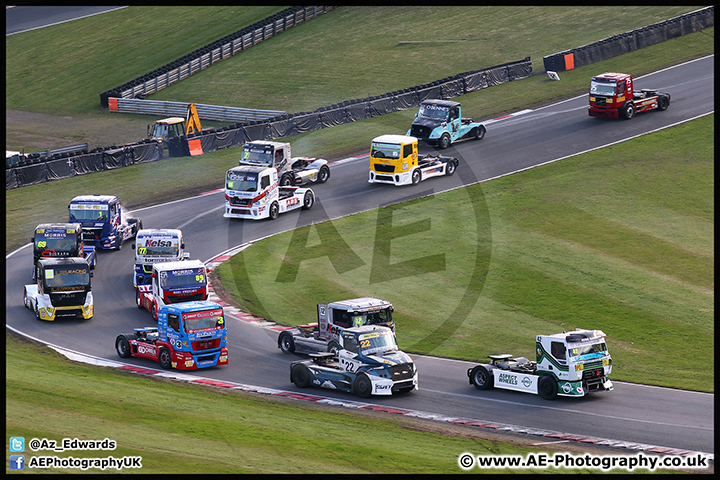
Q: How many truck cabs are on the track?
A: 14